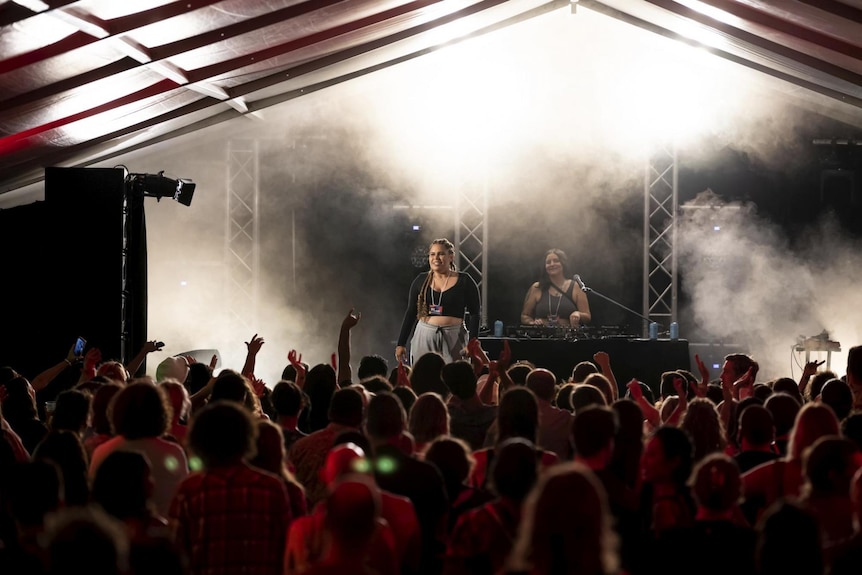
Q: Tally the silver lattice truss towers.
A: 3